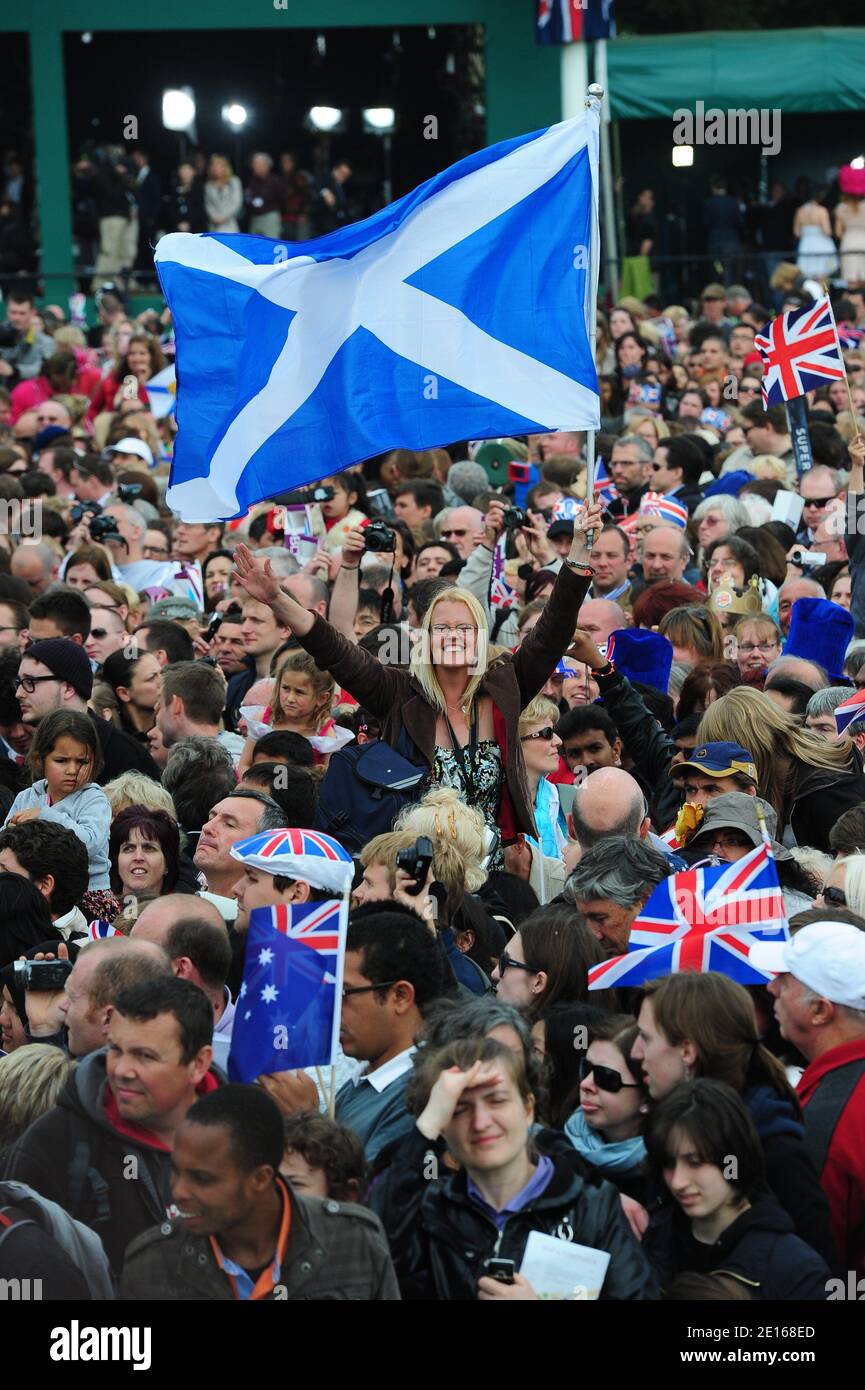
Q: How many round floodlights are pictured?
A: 1